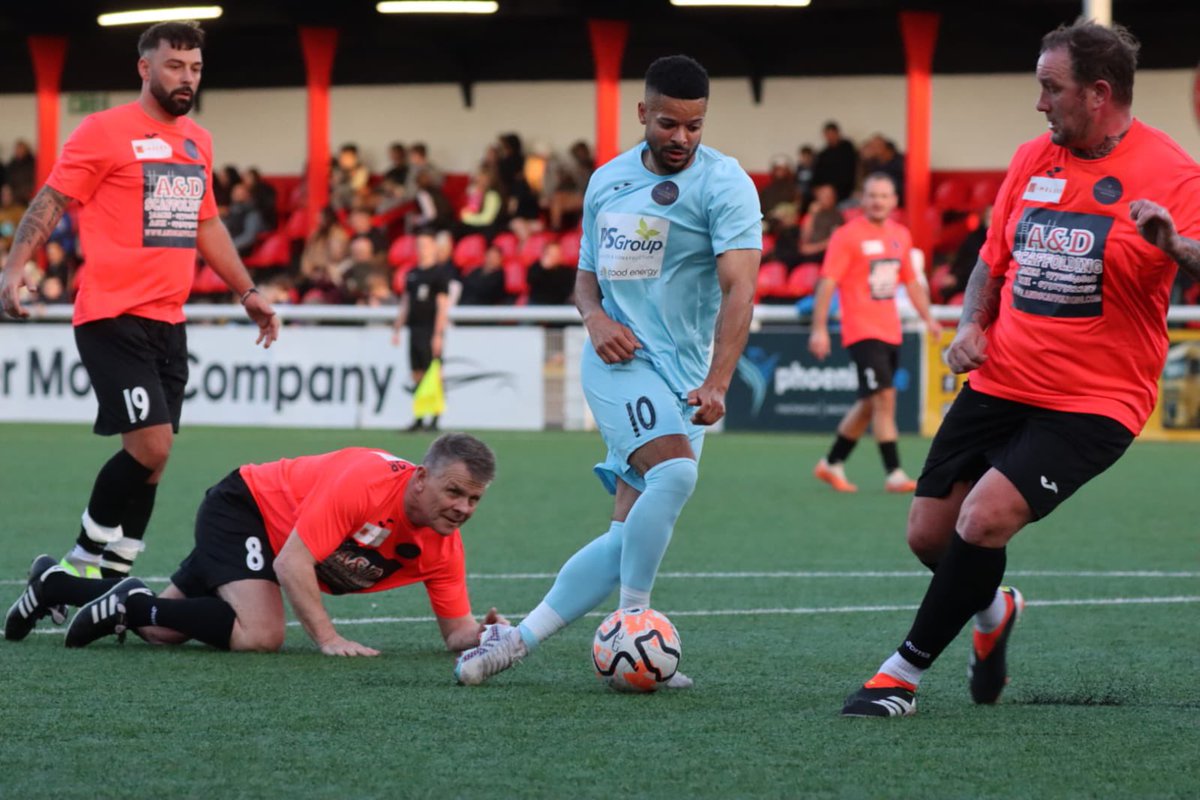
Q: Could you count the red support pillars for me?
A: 4